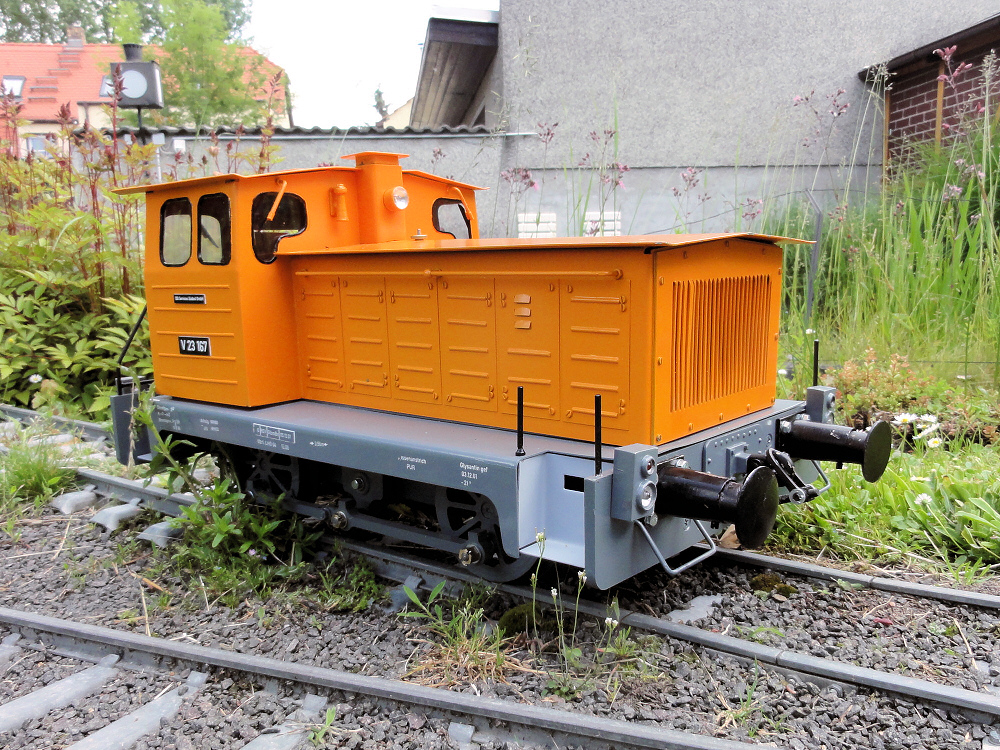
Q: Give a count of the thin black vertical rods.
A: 3